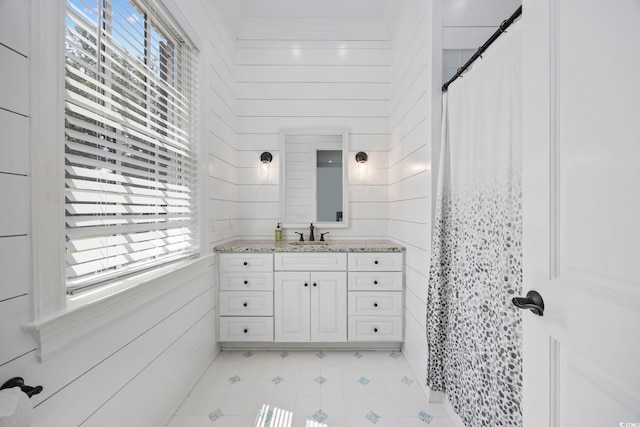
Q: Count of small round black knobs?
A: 10